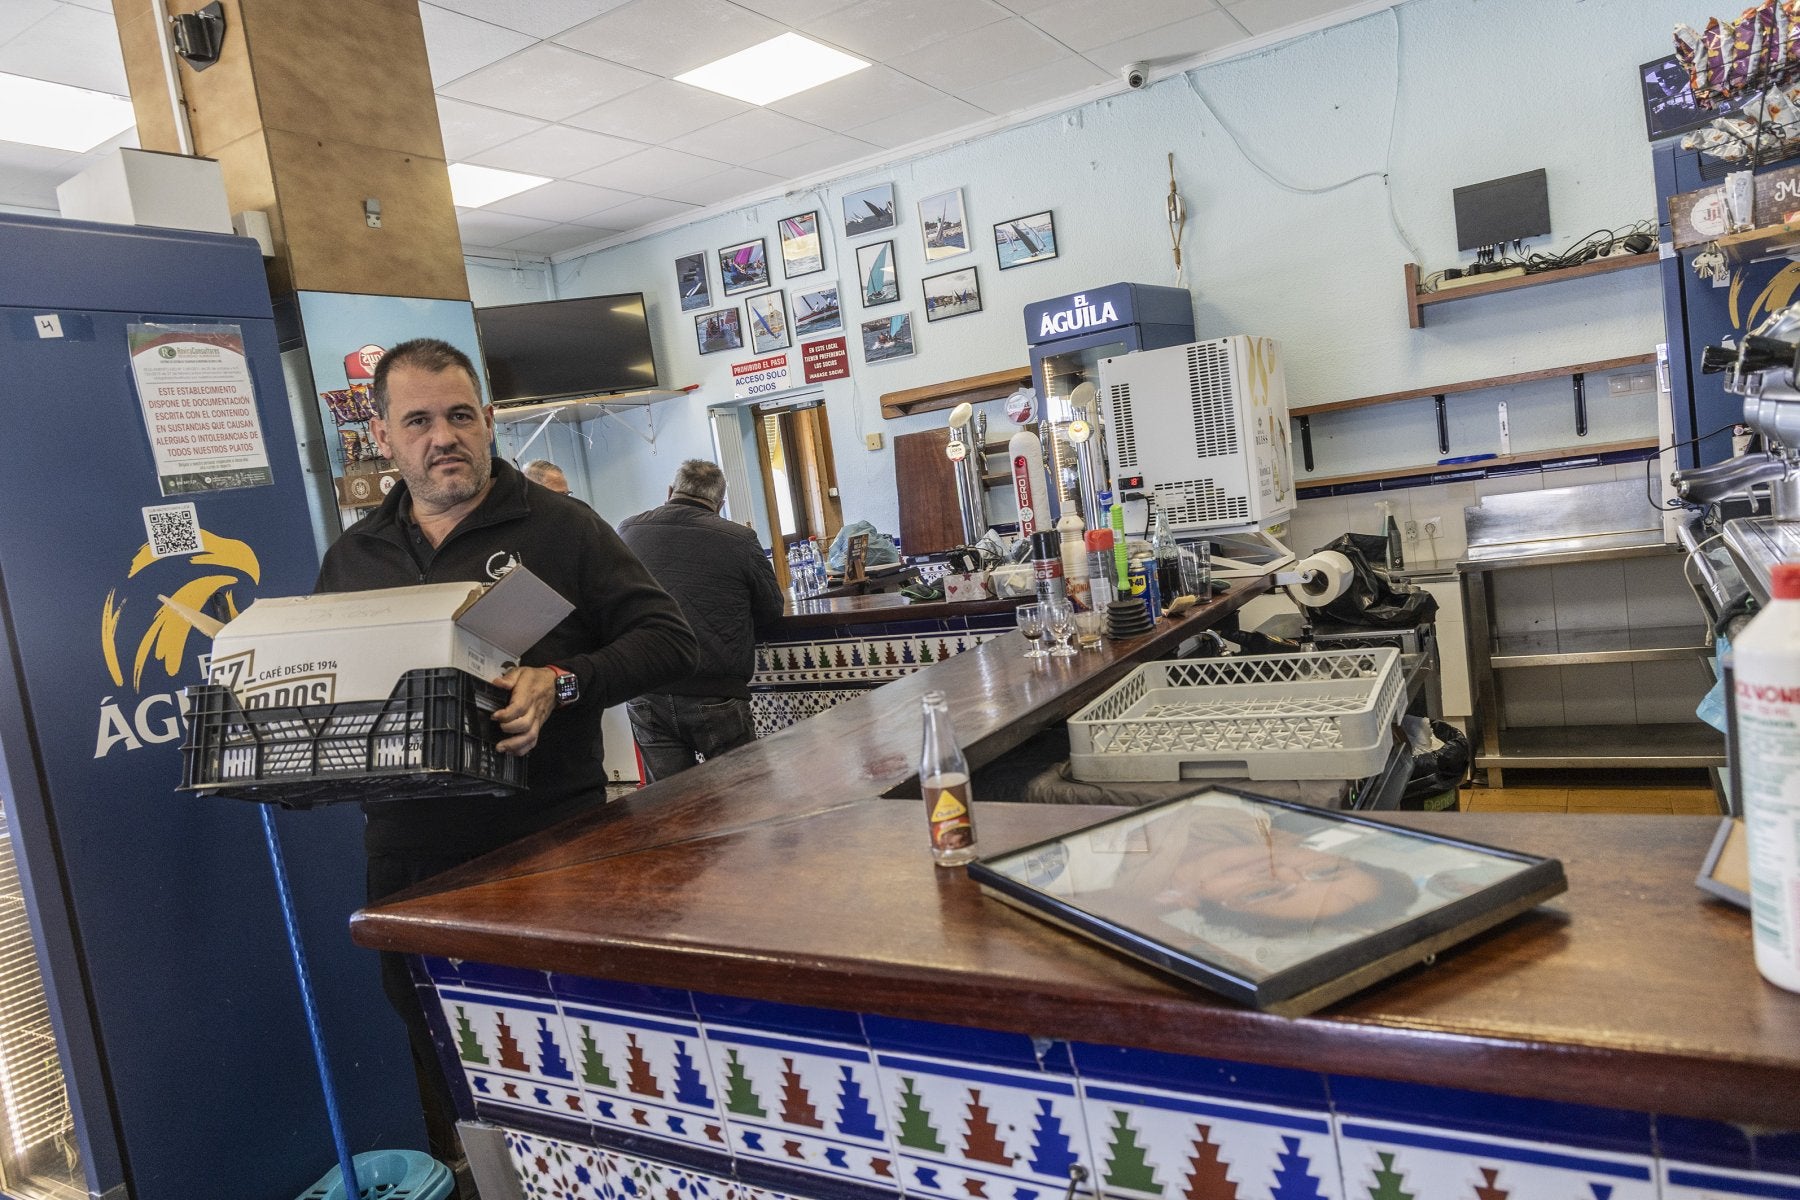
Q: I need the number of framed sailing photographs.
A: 12